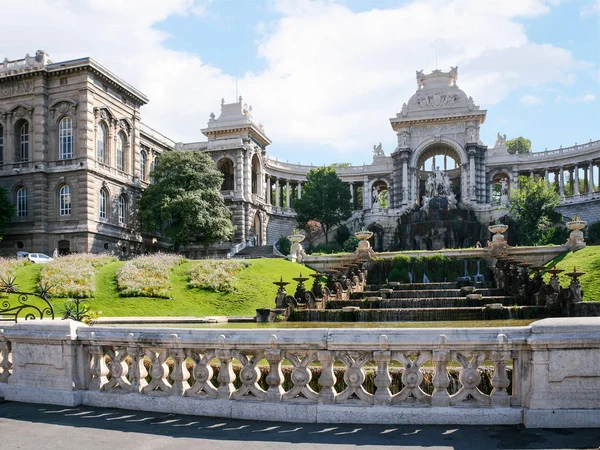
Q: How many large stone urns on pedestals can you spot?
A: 4